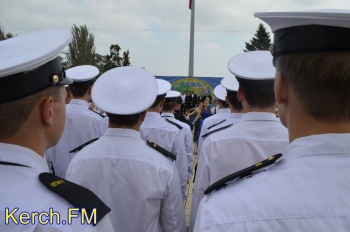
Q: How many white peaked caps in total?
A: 9